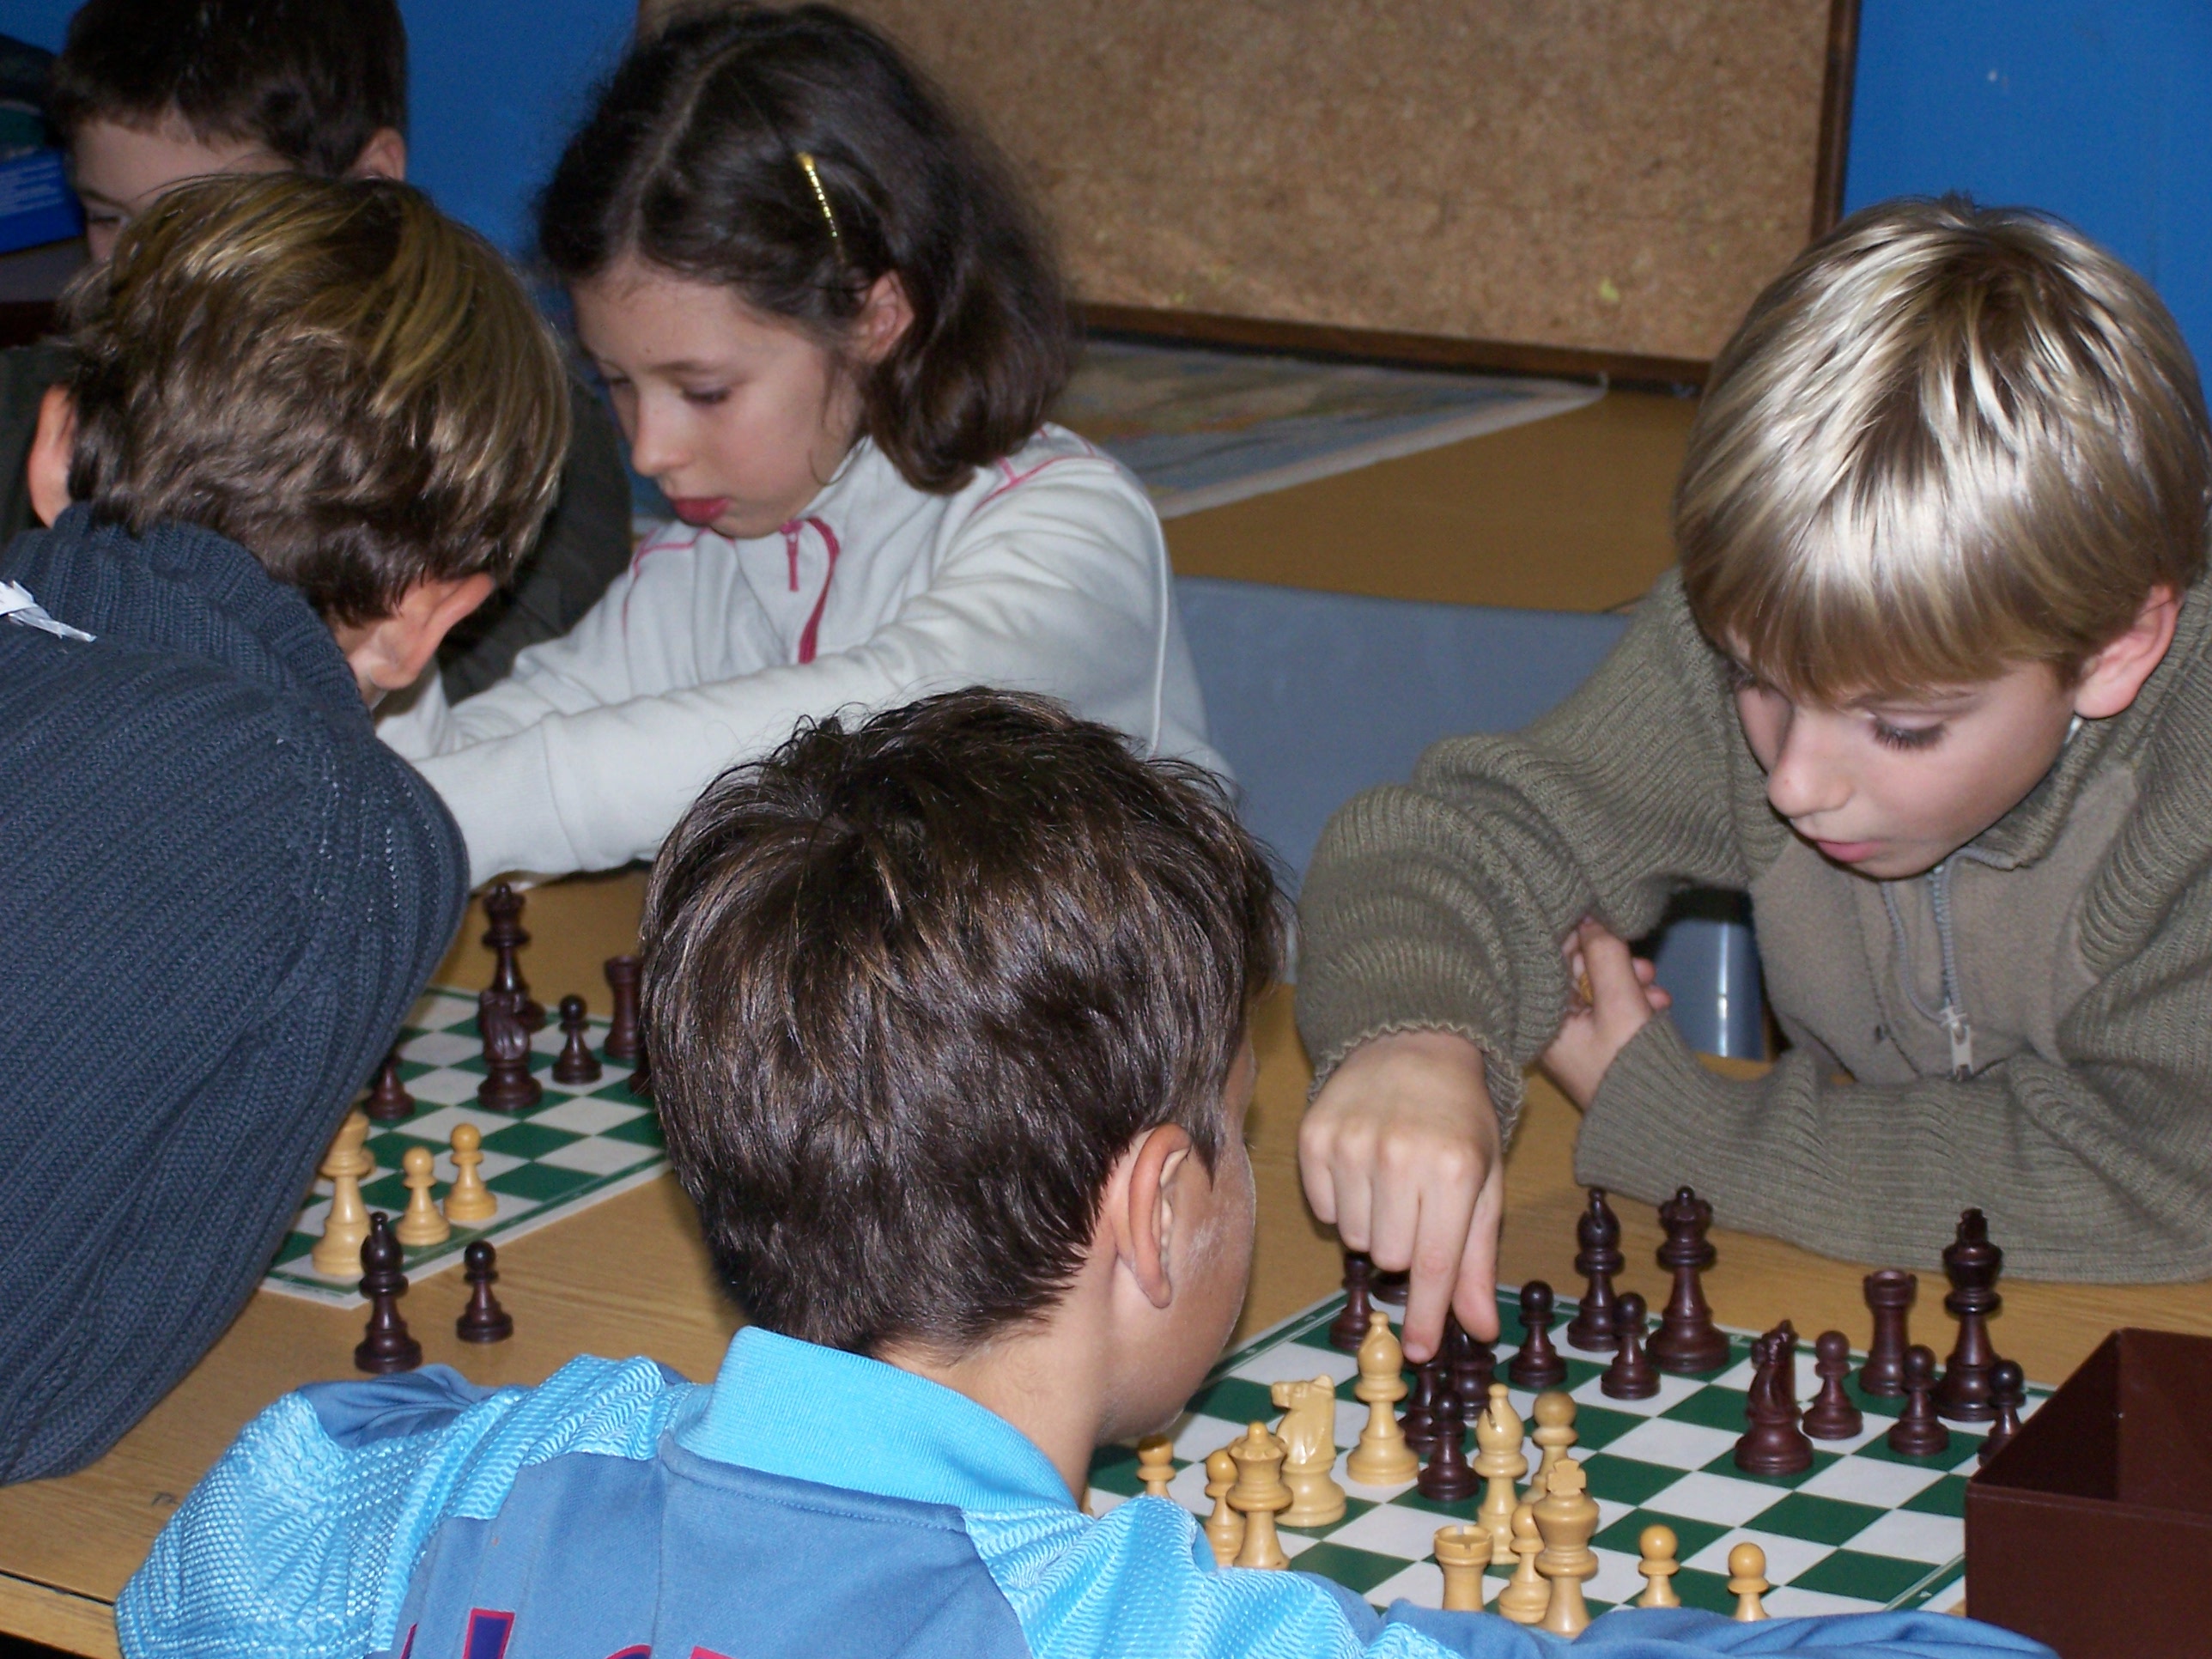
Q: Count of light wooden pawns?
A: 8